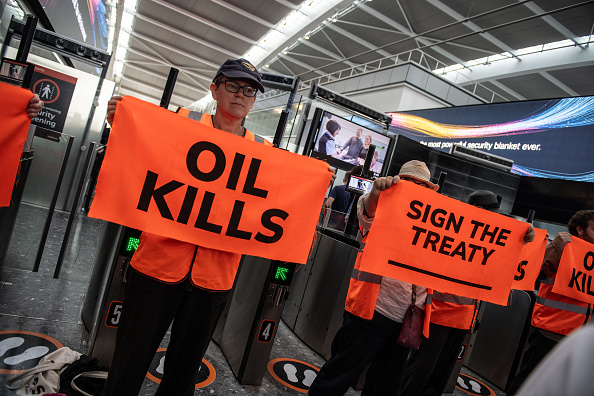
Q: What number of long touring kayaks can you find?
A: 0